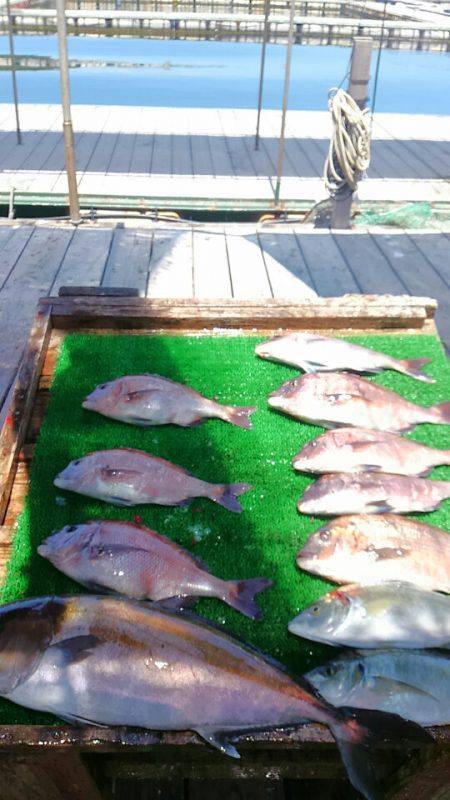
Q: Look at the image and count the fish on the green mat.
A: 11